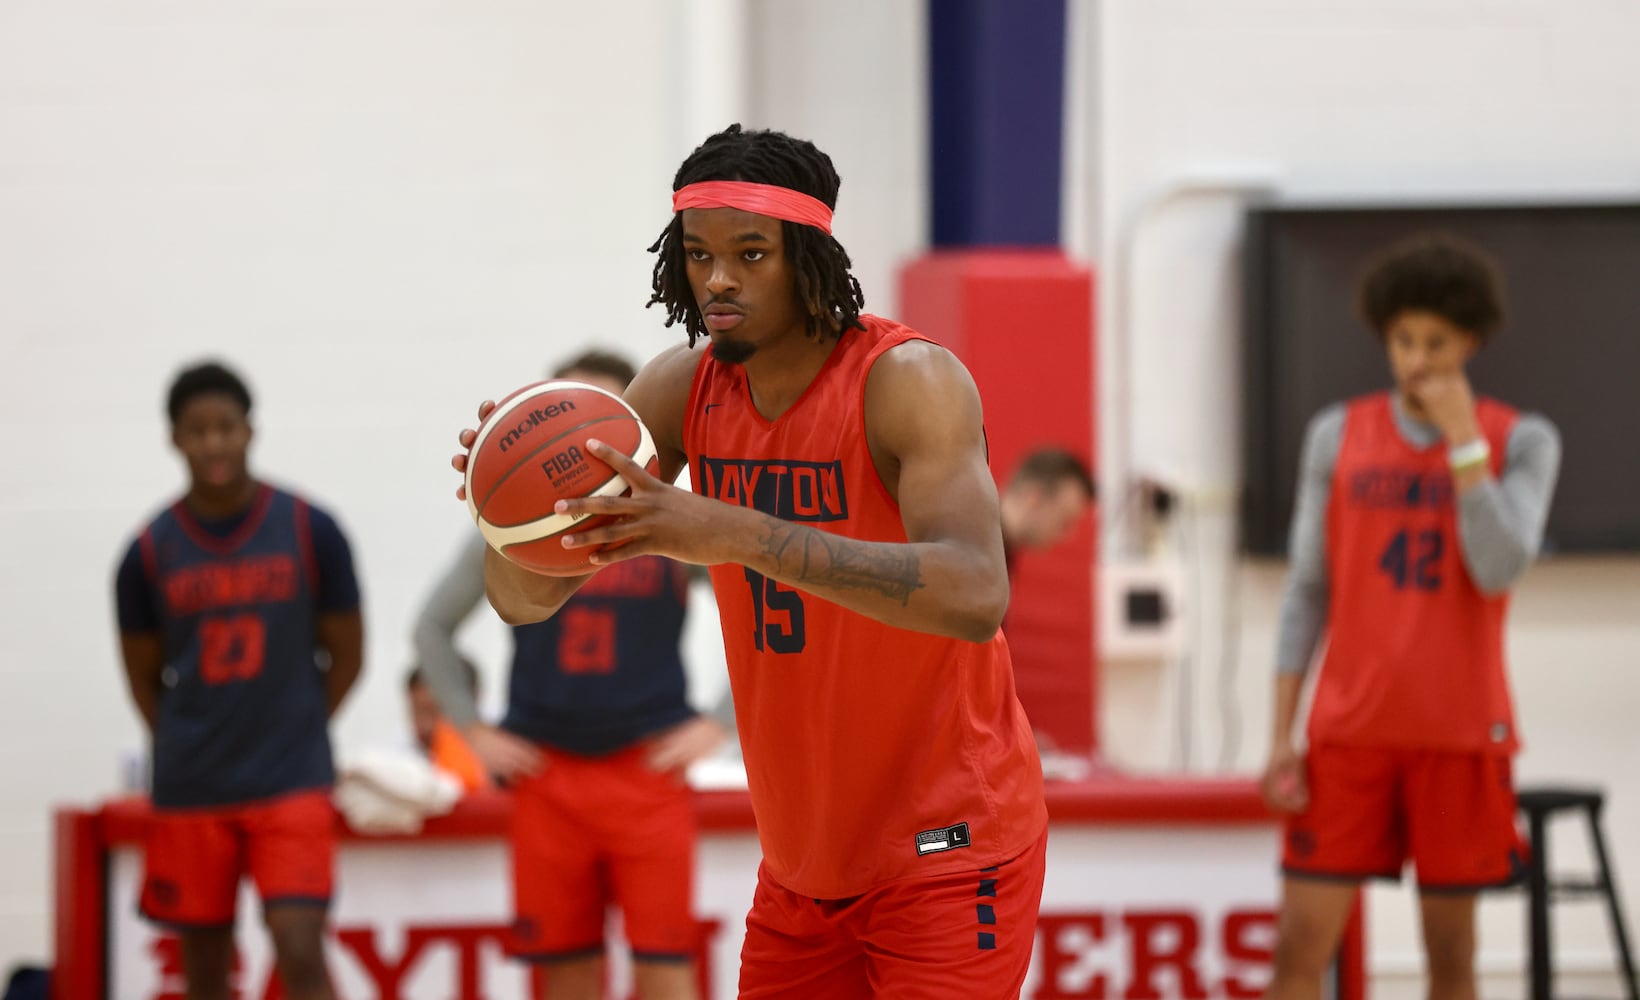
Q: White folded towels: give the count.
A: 1